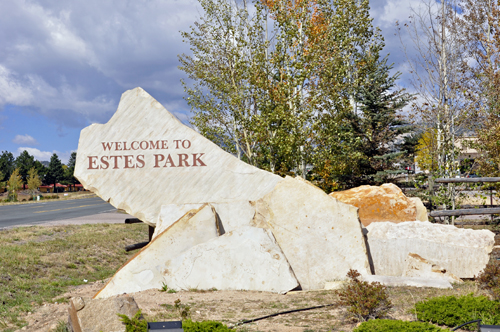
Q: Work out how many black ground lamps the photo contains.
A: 2